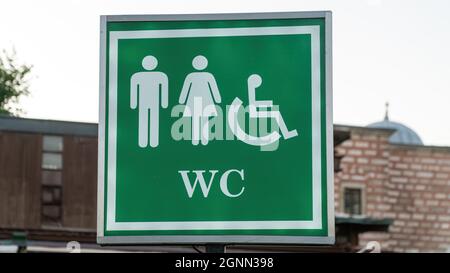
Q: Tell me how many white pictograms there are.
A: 3